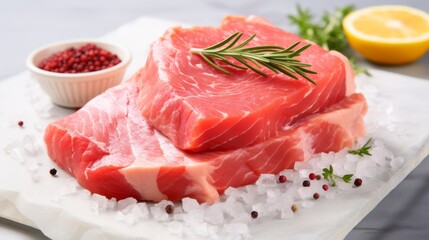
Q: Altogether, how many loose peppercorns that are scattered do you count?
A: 12